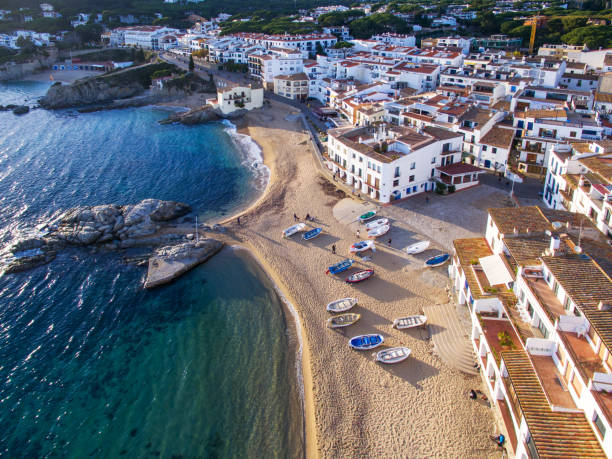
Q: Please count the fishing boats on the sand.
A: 15